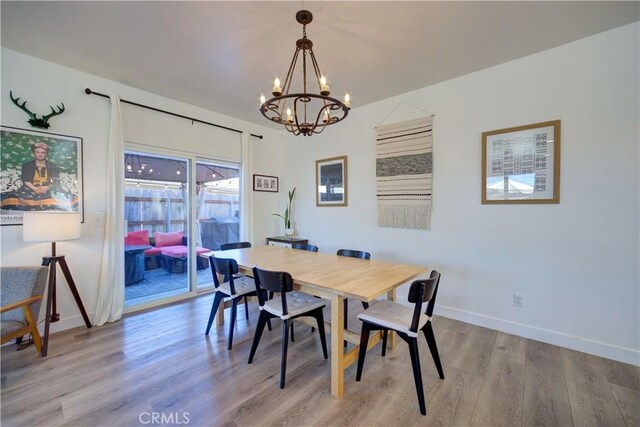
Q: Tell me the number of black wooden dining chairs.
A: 6